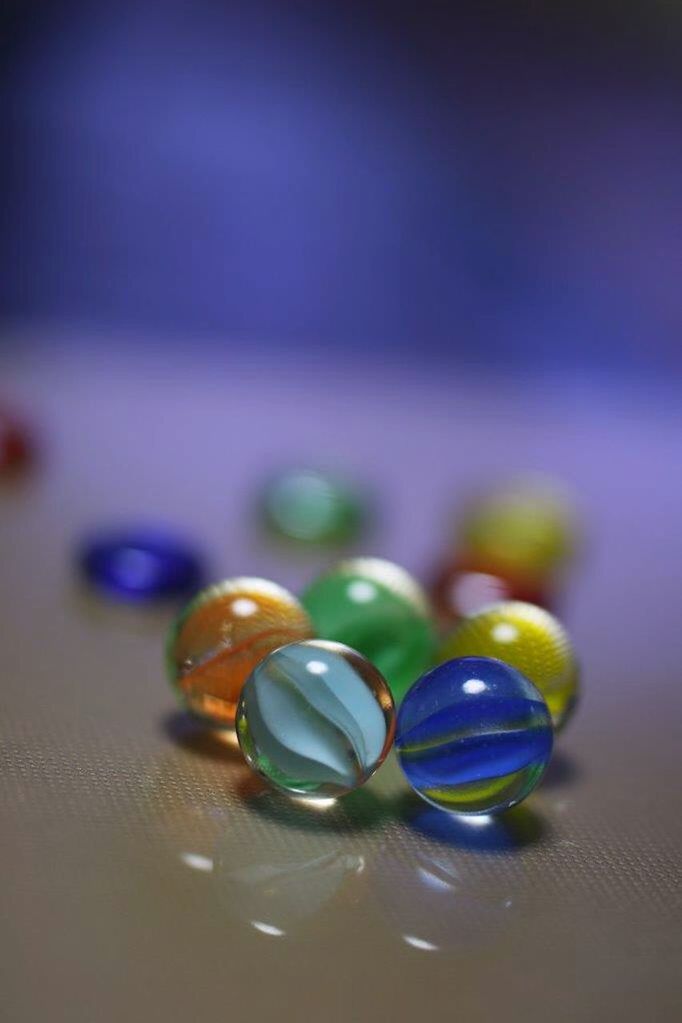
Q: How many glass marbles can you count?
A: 10